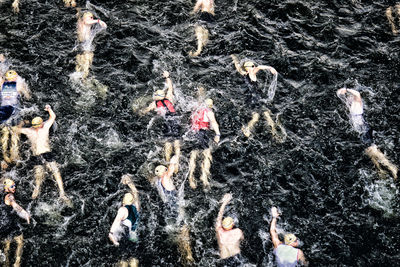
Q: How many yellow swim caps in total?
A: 11